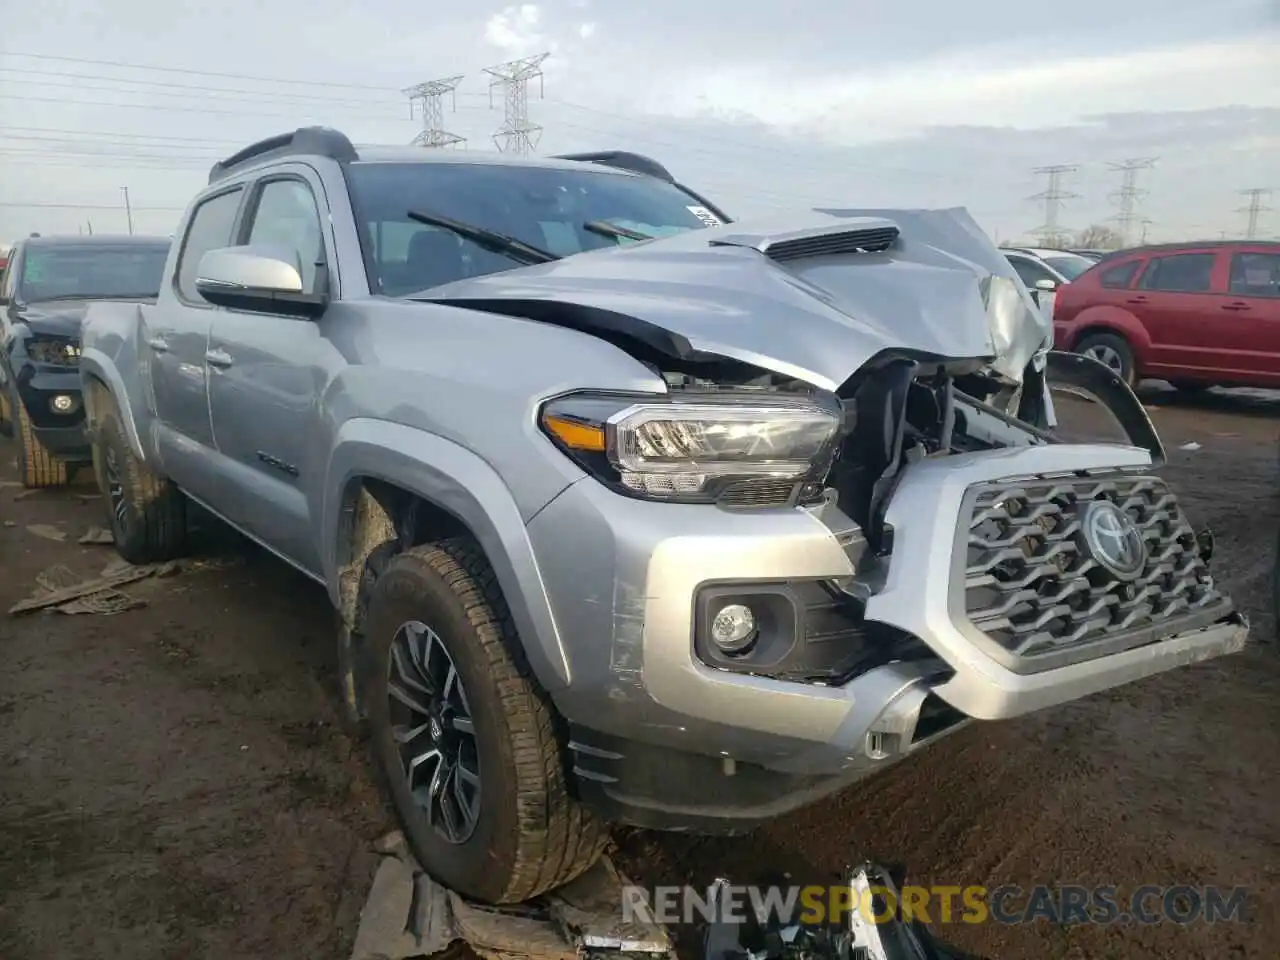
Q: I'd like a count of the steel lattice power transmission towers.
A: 5